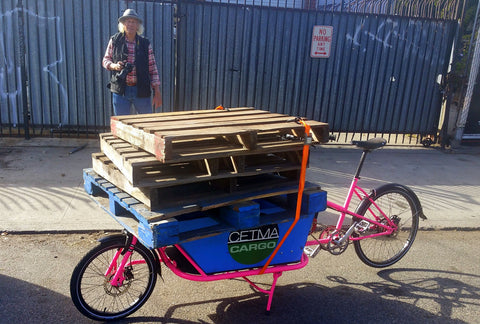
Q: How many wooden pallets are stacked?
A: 4